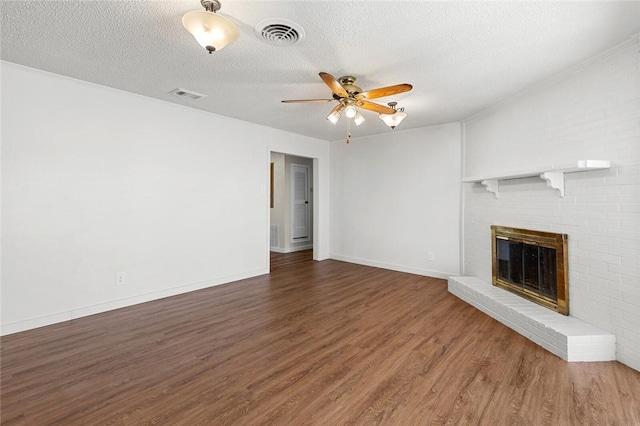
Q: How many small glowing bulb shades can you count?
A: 3